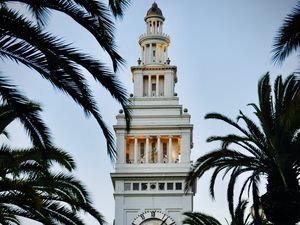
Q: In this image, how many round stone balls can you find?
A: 4